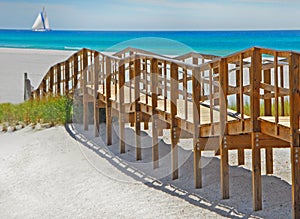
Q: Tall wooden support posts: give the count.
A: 11